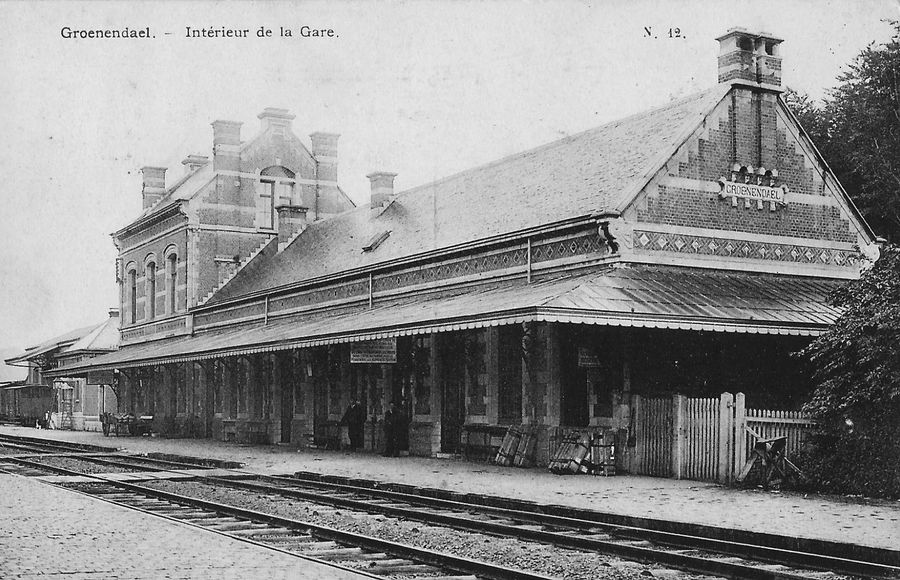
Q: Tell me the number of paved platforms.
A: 2